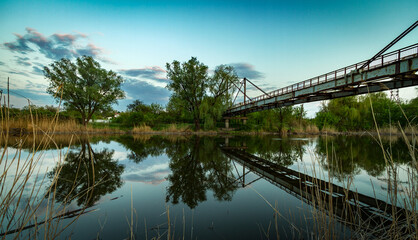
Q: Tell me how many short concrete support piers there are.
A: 2